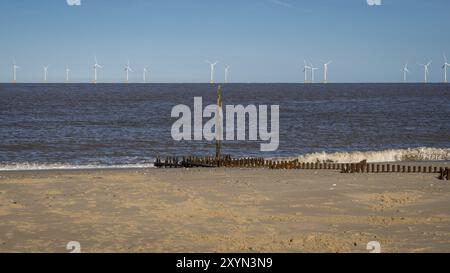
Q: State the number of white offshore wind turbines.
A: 14